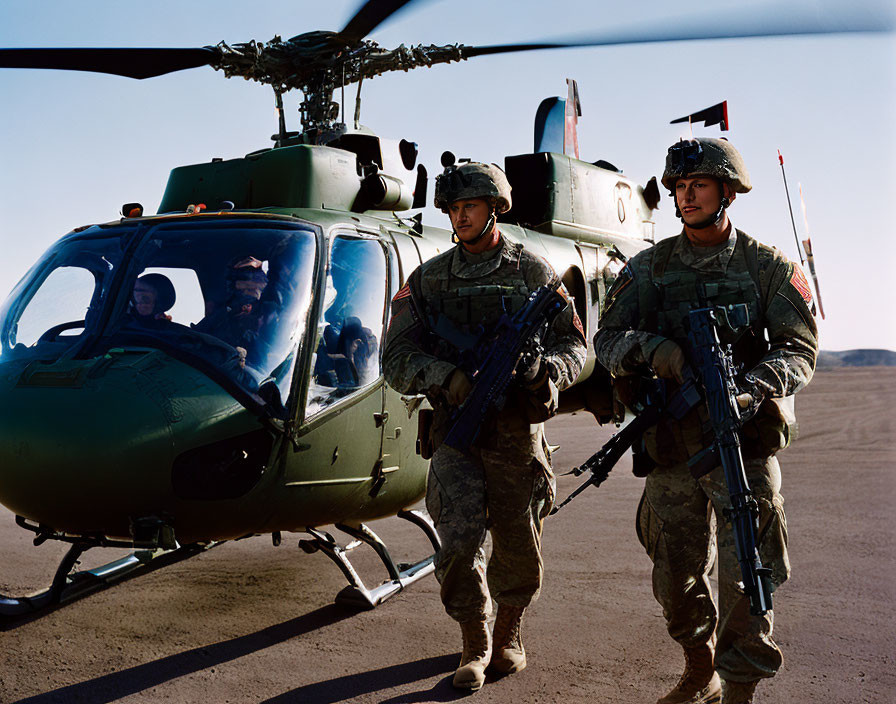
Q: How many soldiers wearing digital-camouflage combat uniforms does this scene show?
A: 2